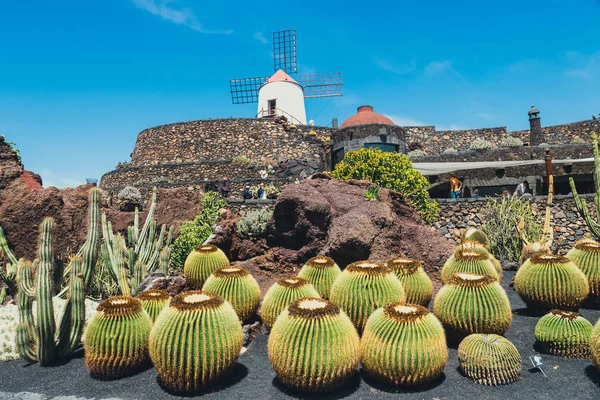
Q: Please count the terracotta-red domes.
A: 1